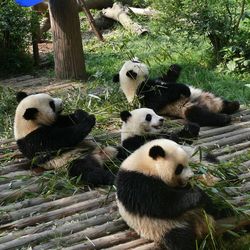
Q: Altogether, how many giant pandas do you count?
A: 4